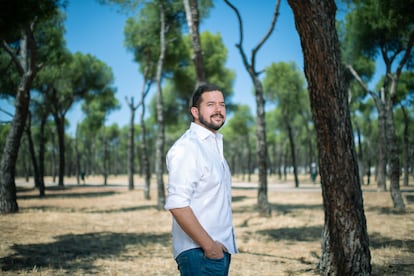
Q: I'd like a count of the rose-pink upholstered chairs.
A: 0